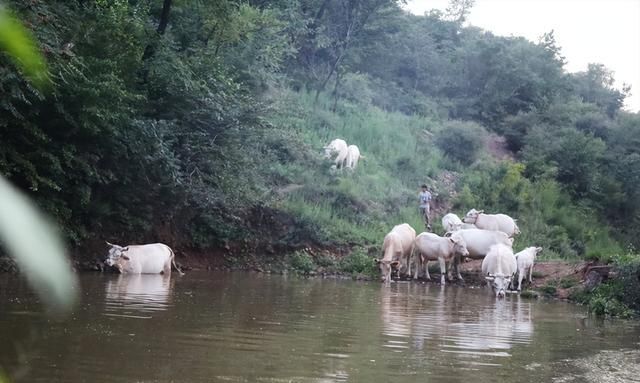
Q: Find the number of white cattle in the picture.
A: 10